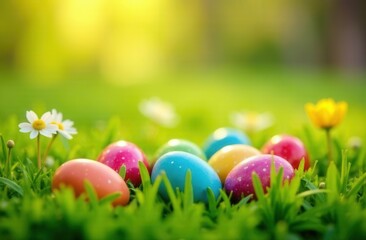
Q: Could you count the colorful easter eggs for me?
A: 8